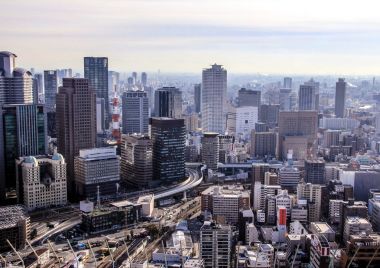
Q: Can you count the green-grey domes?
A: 2